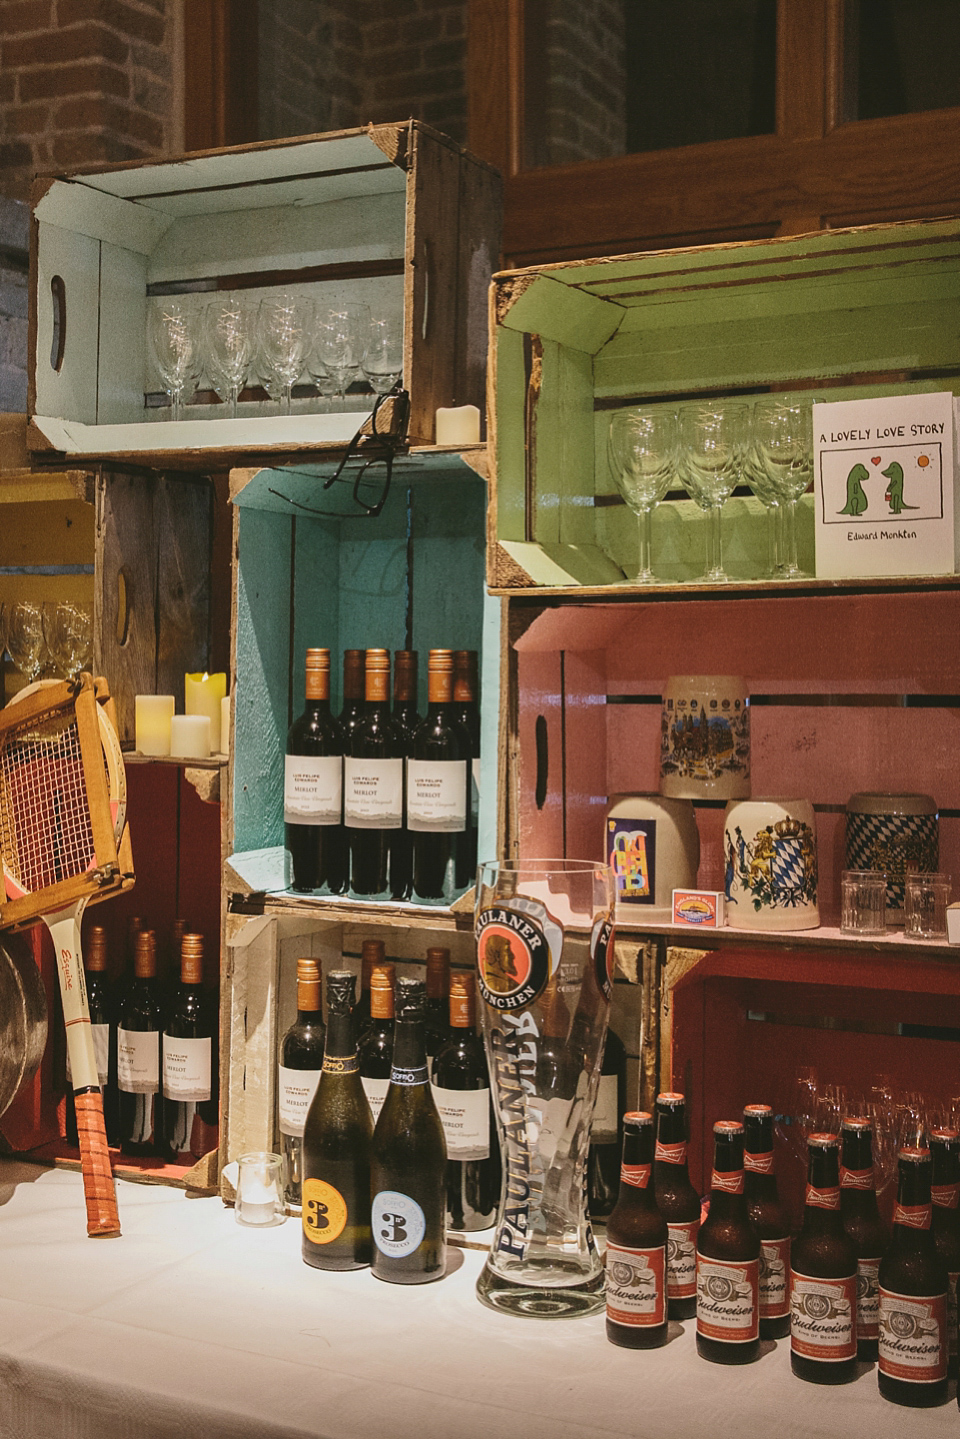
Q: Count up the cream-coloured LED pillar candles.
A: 5